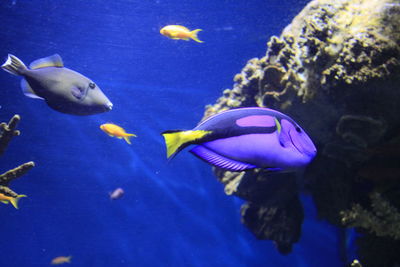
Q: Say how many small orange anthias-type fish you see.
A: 4